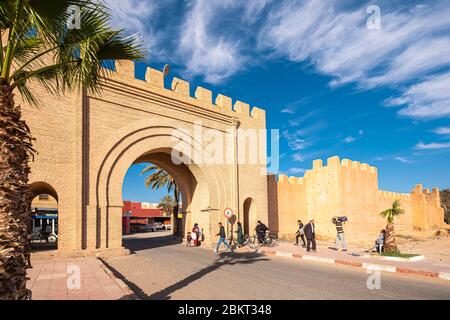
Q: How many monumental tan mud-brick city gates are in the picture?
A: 1